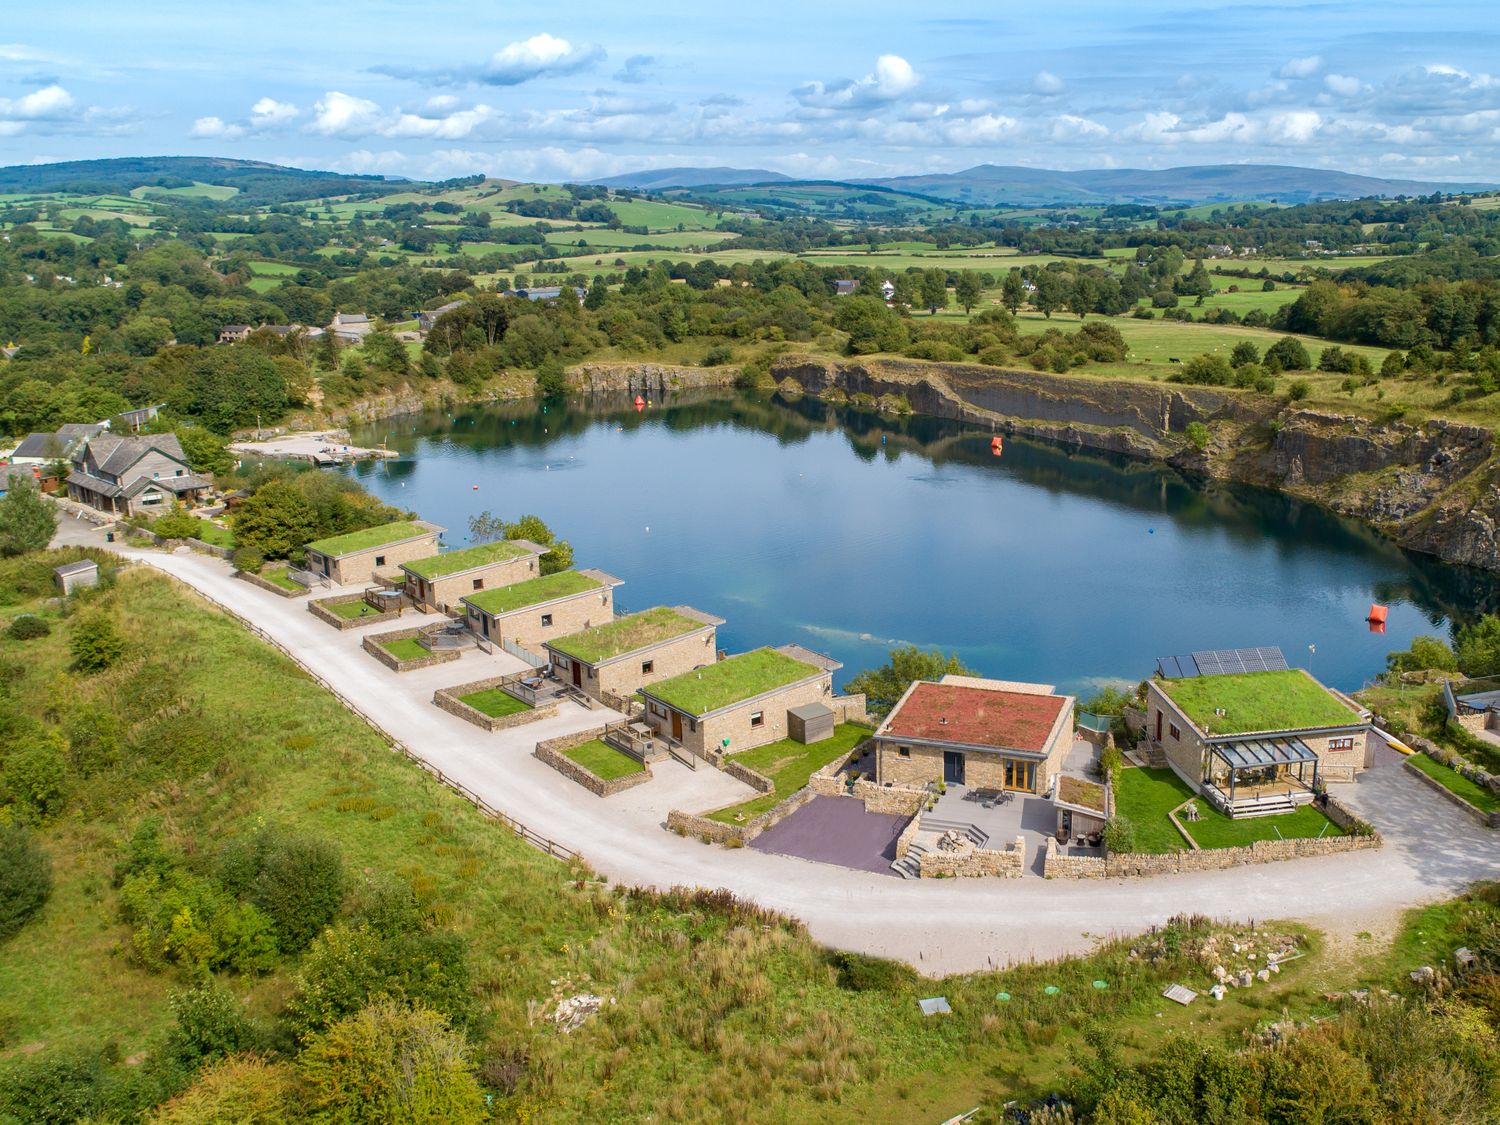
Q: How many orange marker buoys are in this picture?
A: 3